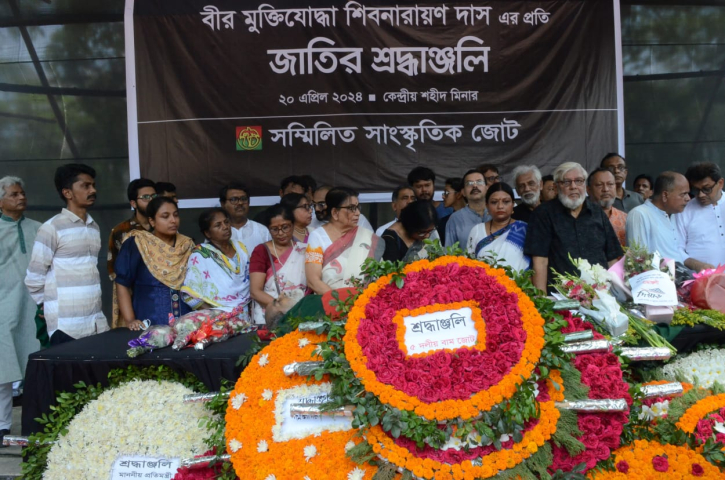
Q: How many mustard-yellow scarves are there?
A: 1